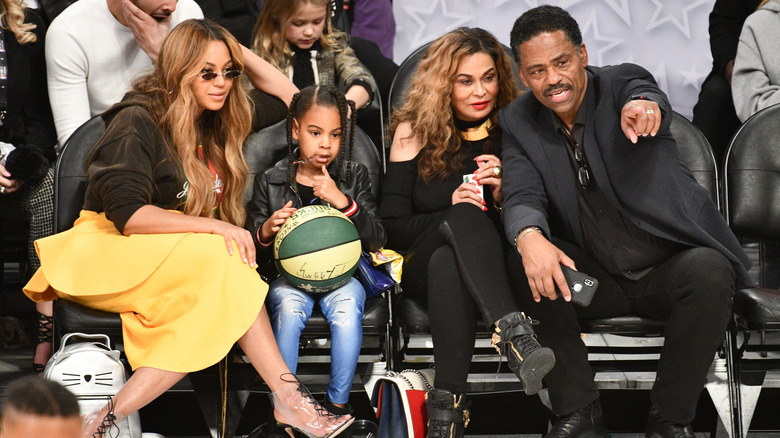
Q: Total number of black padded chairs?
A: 5